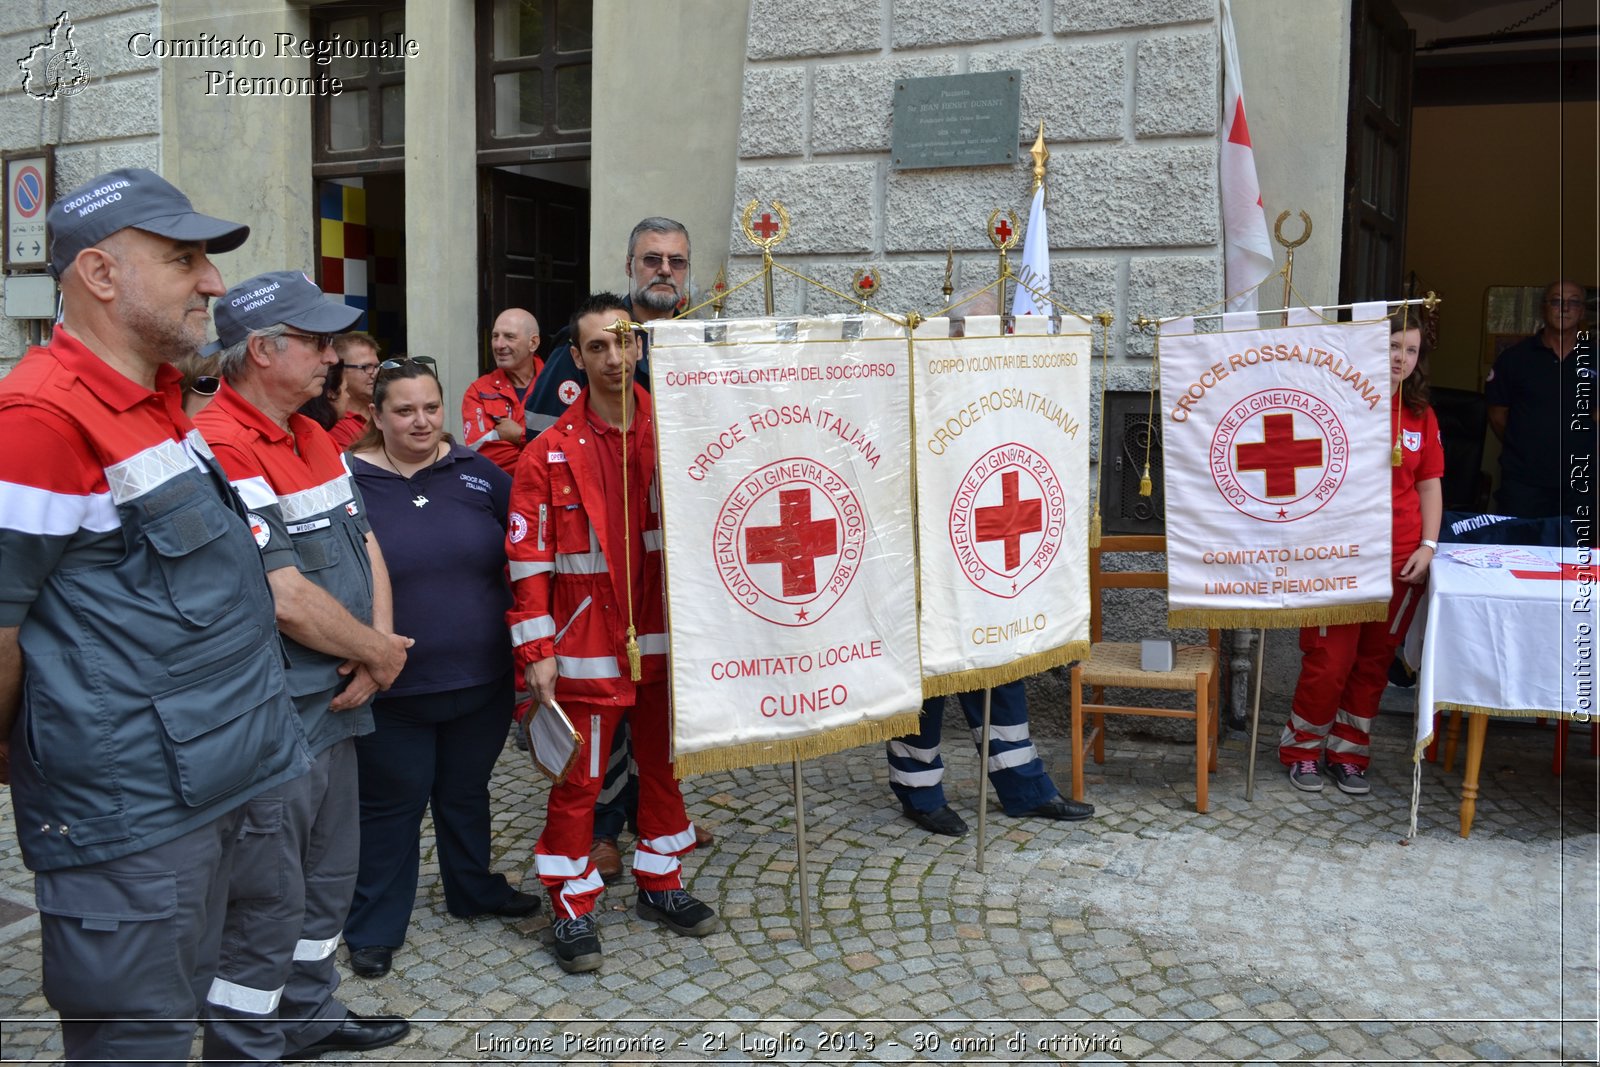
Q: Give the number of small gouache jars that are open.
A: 0